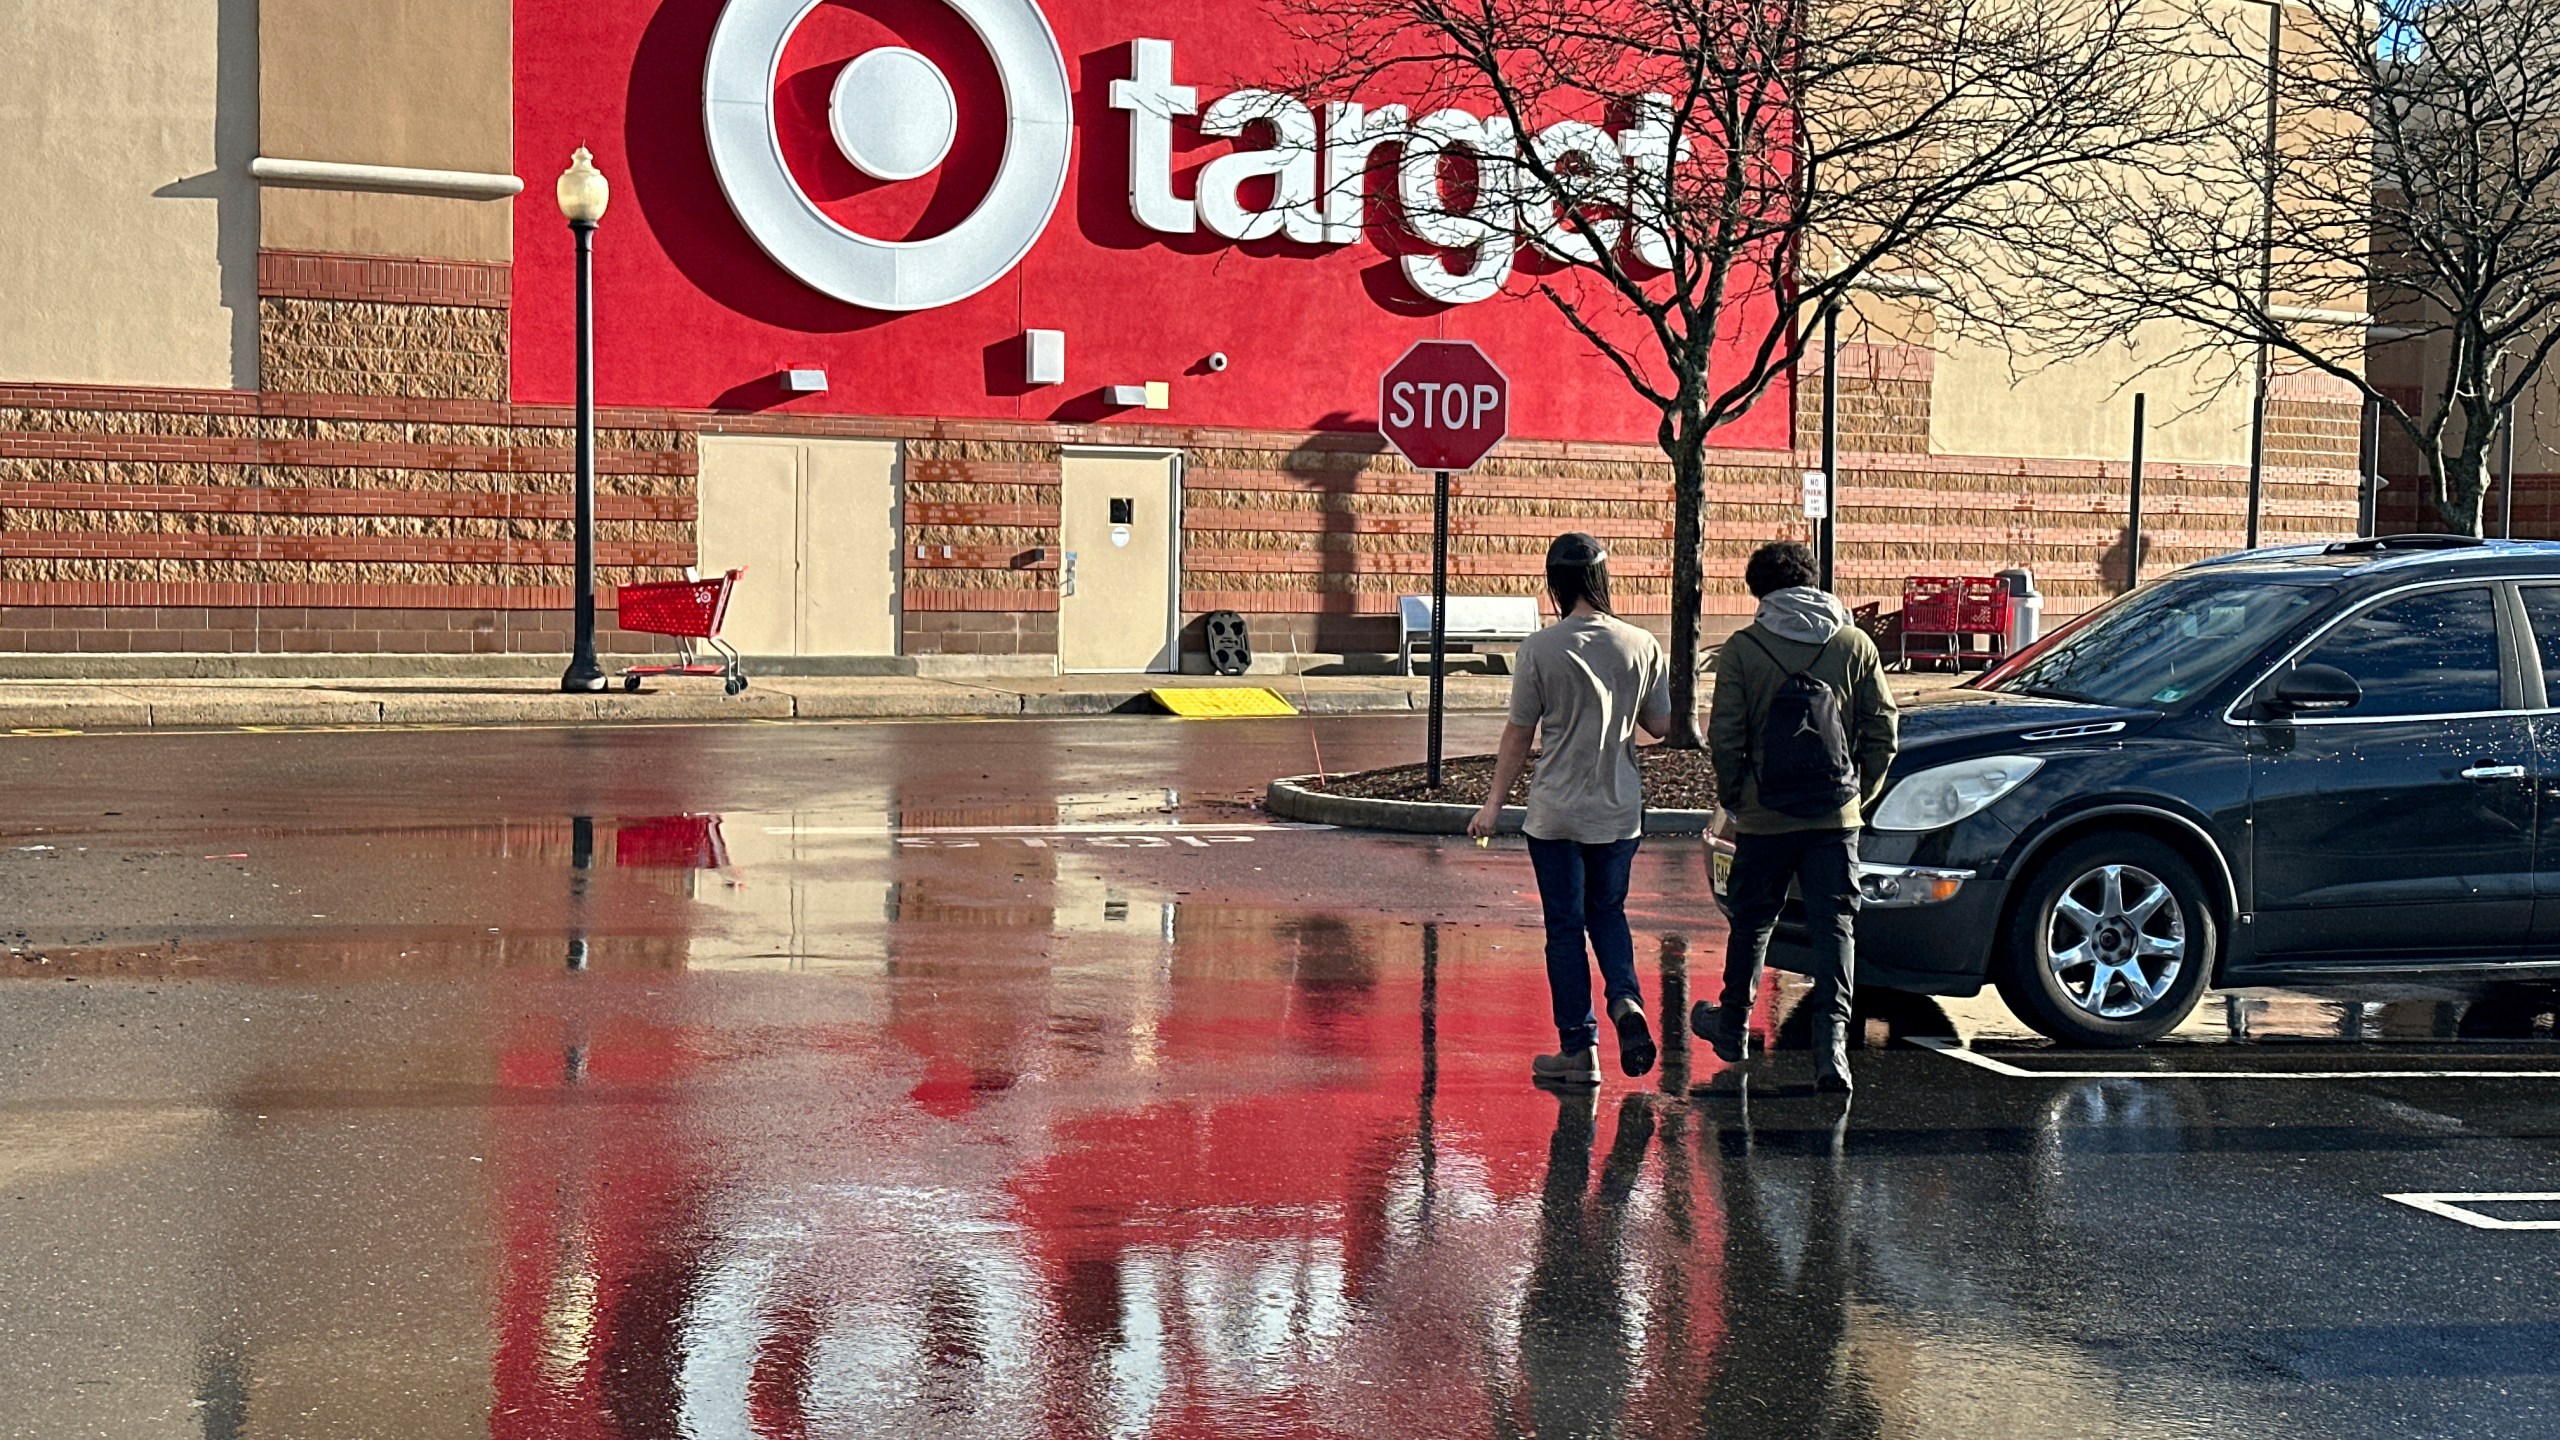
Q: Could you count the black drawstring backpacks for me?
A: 1